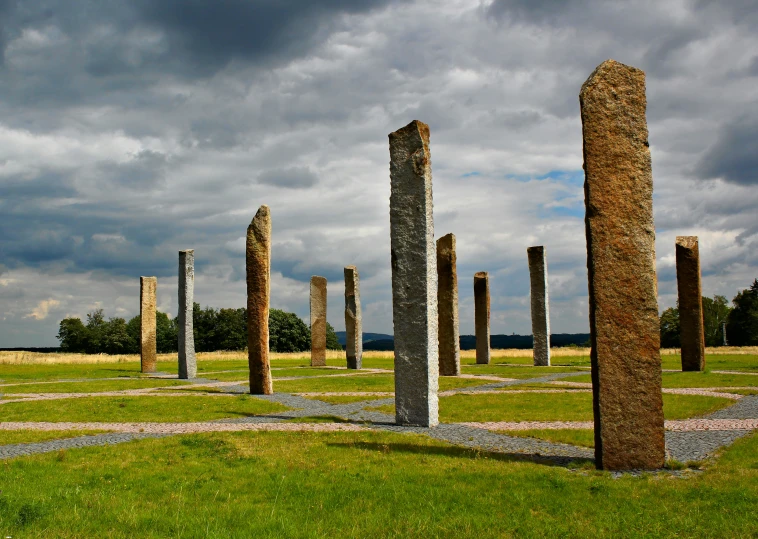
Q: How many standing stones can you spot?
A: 11